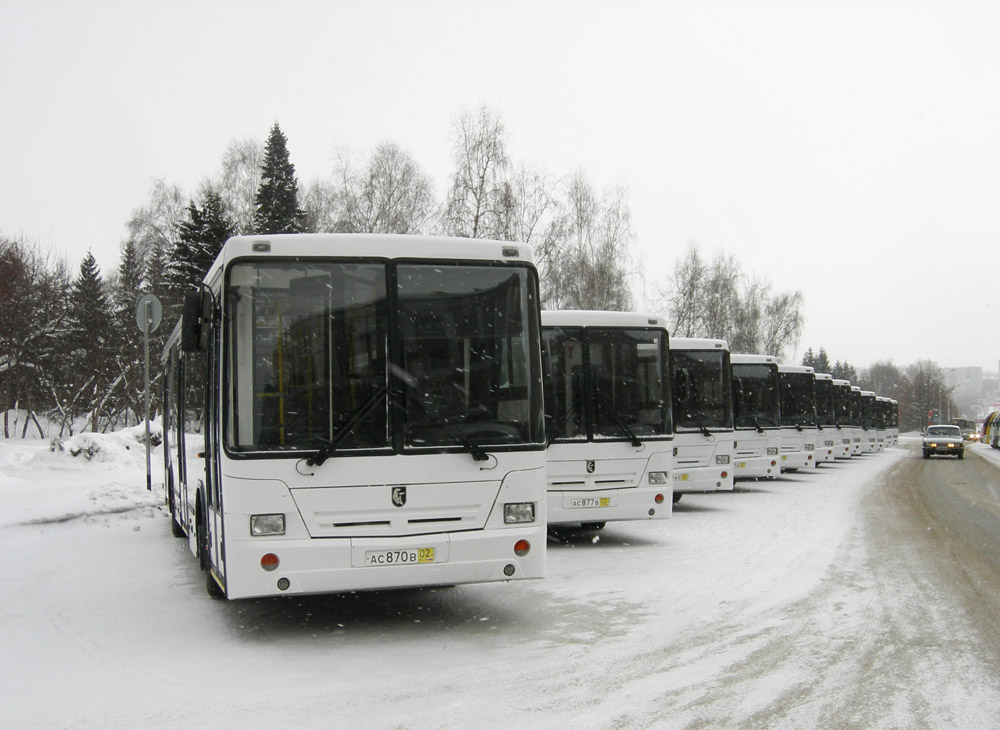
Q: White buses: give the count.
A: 12